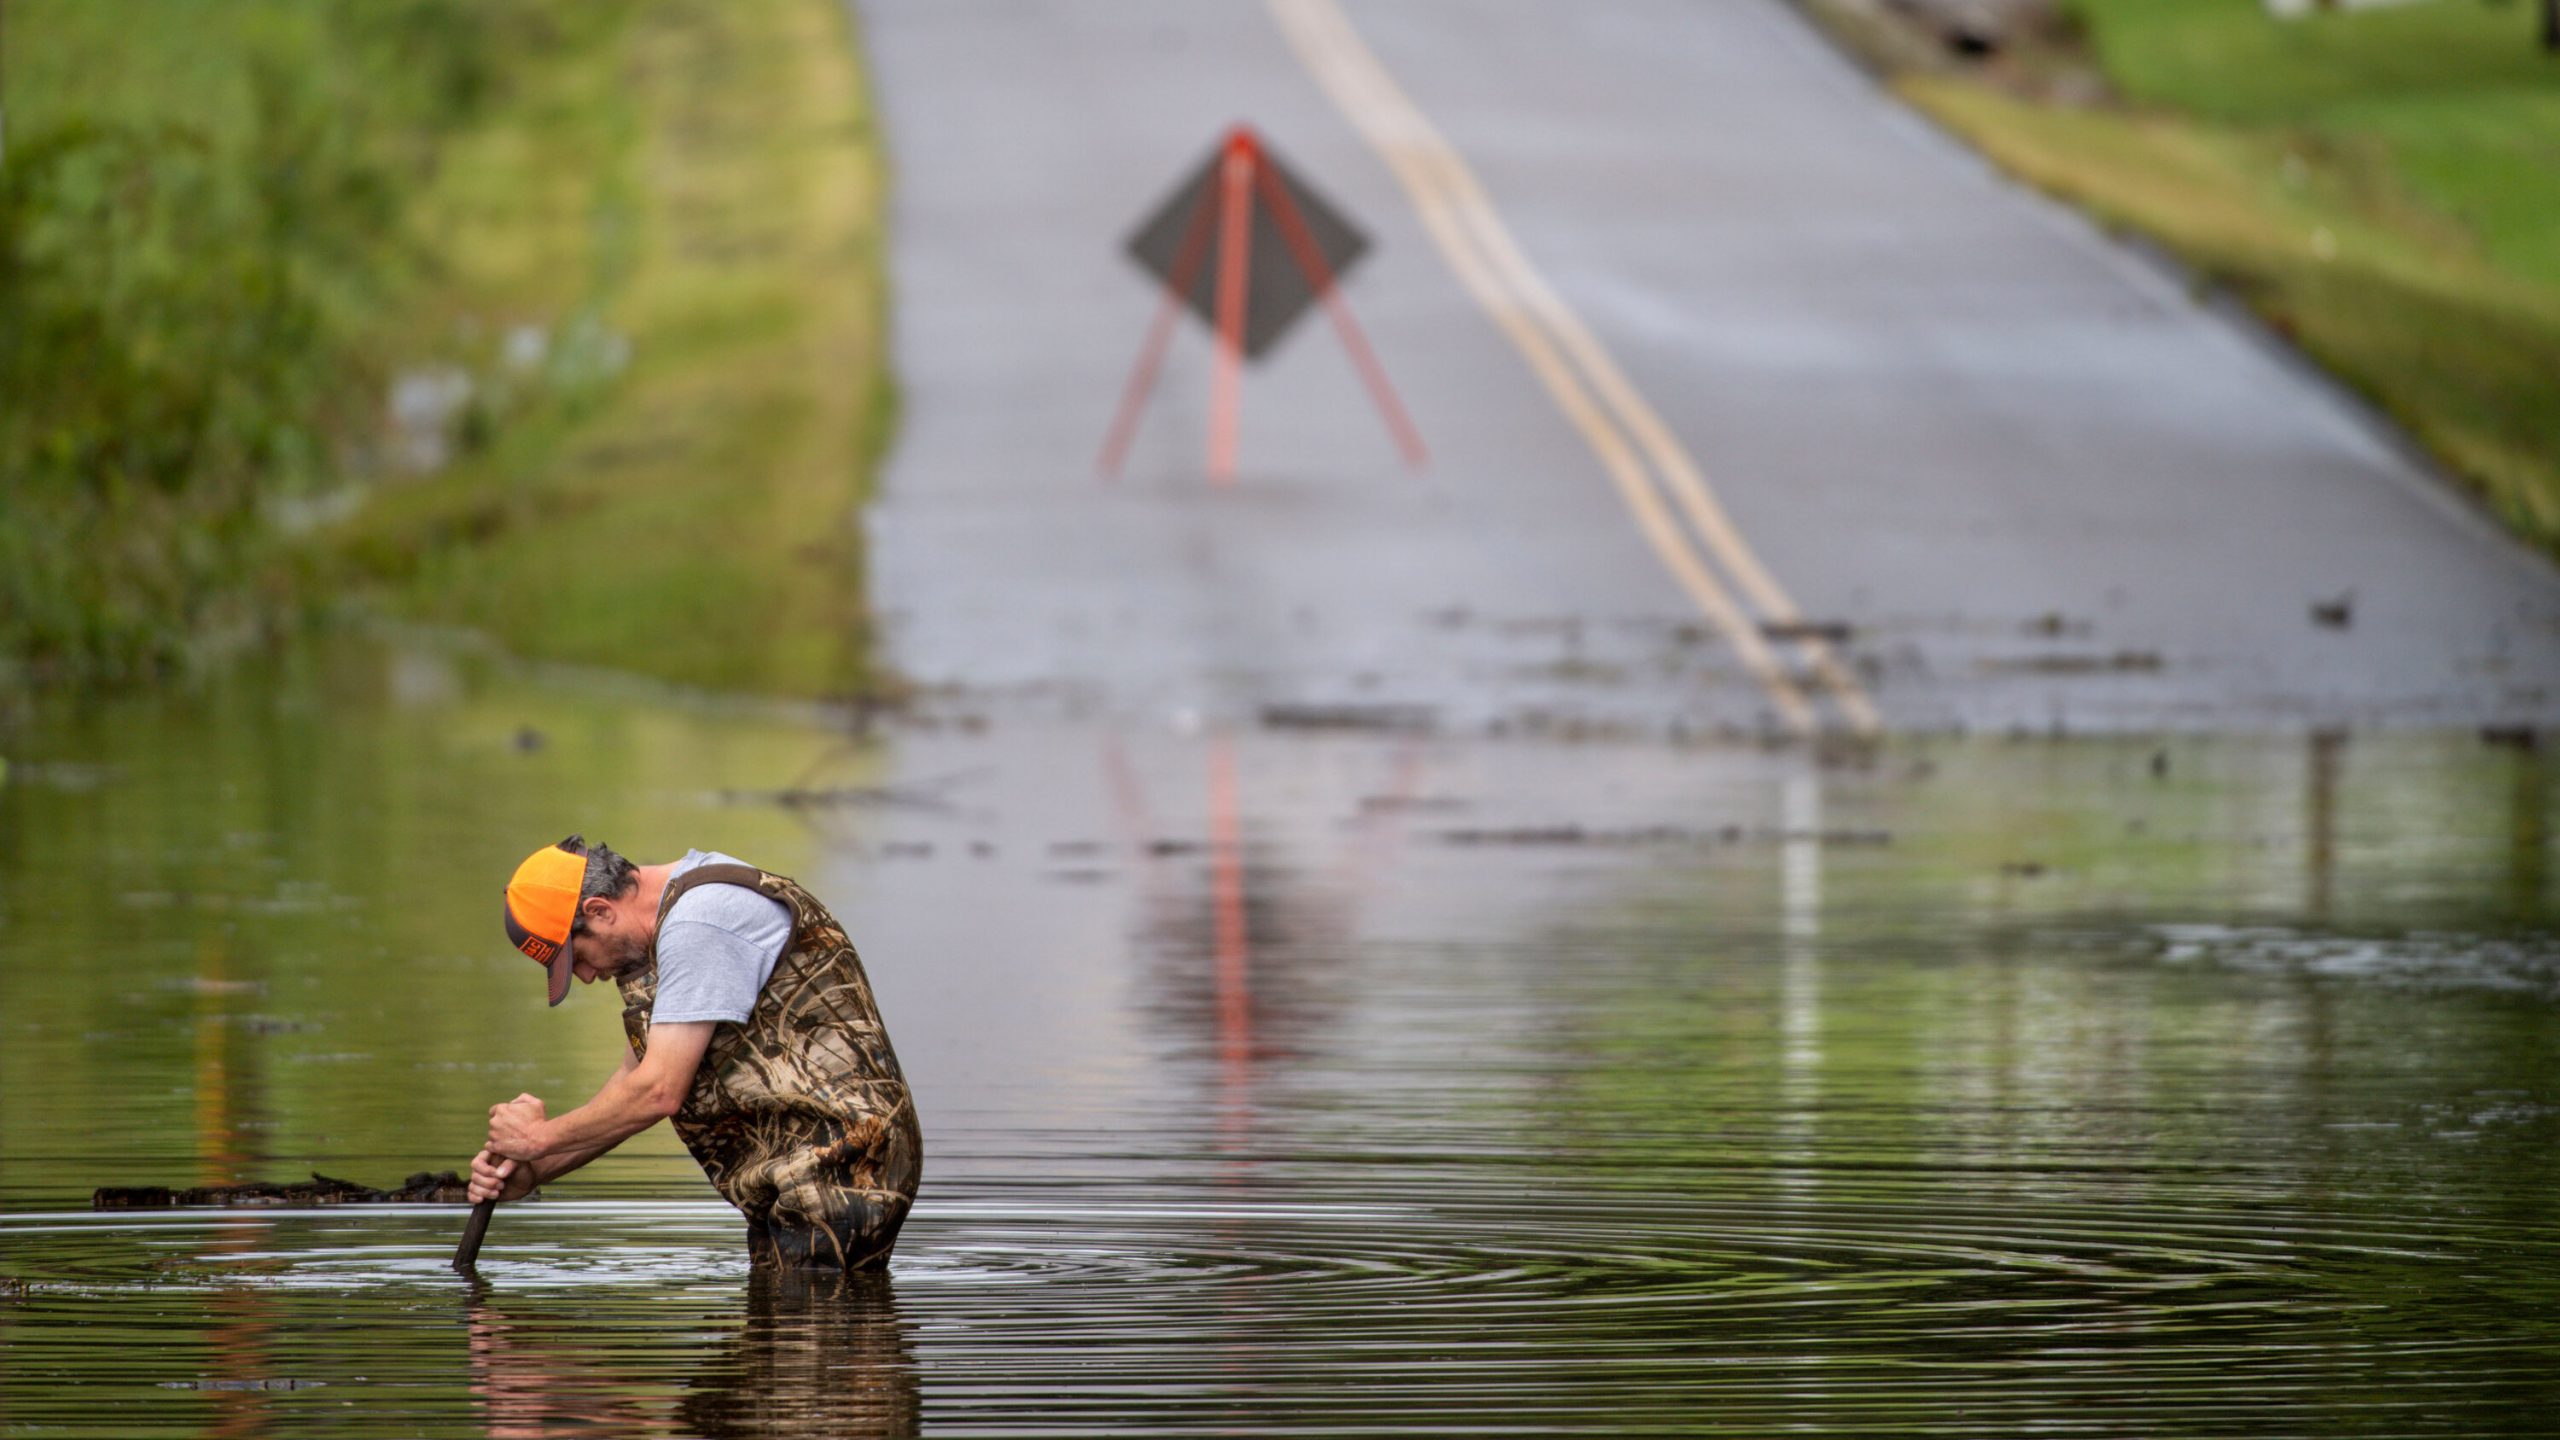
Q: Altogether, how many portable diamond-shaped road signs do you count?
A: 1